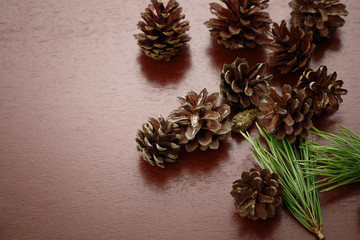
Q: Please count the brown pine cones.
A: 10